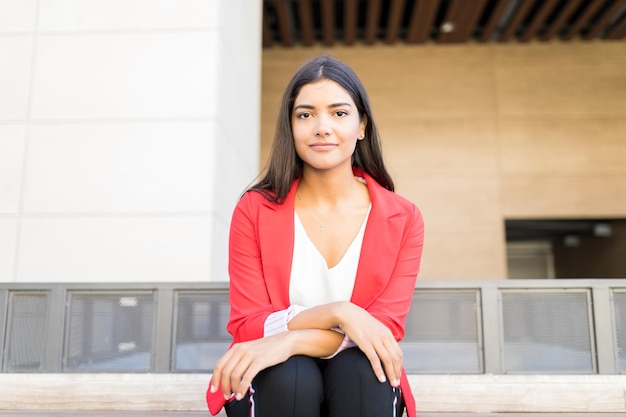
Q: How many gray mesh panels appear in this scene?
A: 6